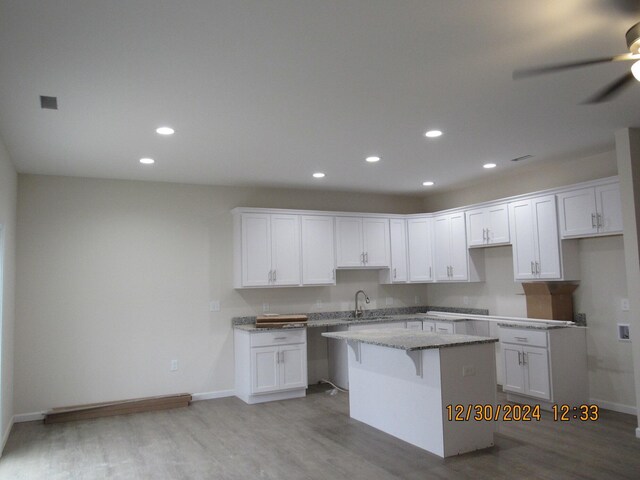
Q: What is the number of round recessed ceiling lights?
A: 7